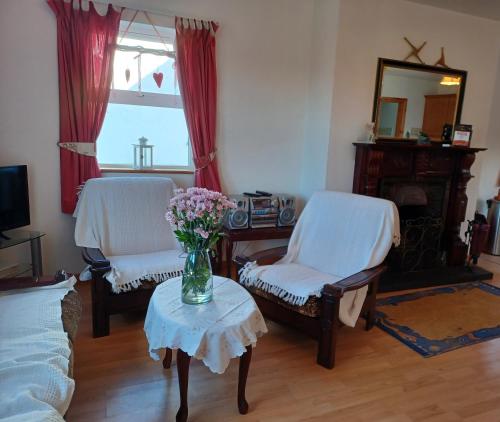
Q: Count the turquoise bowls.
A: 0